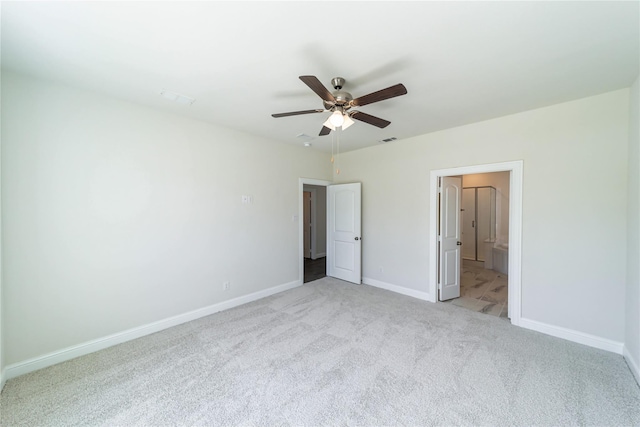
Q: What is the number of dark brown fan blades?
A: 5